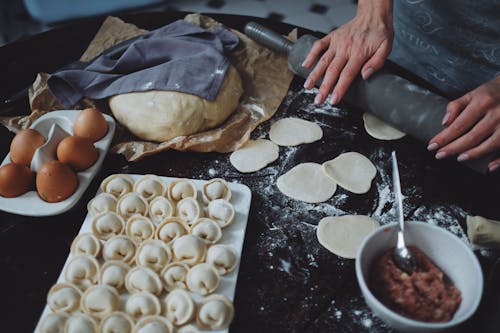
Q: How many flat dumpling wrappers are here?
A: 6